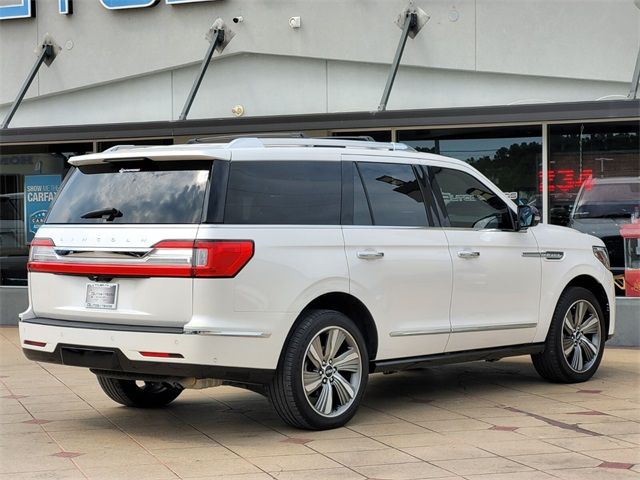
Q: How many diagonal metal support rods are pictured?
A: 4